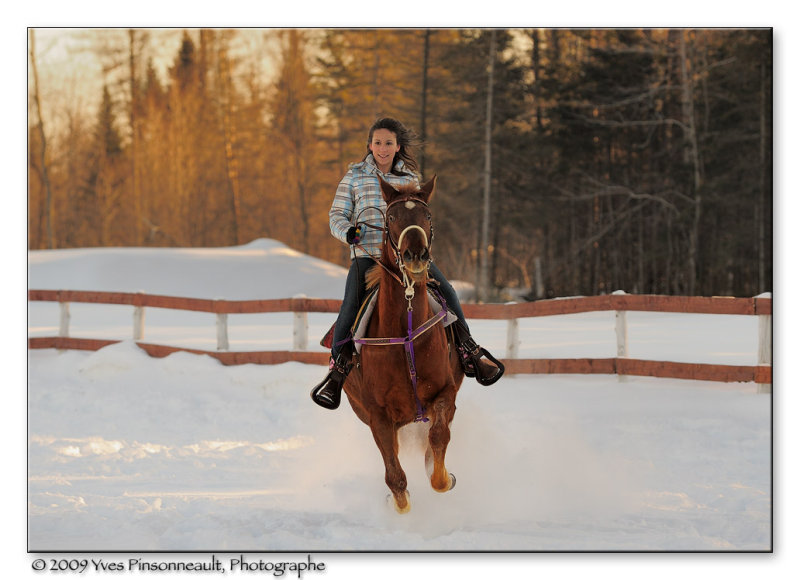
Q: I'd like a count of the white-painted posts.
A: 7